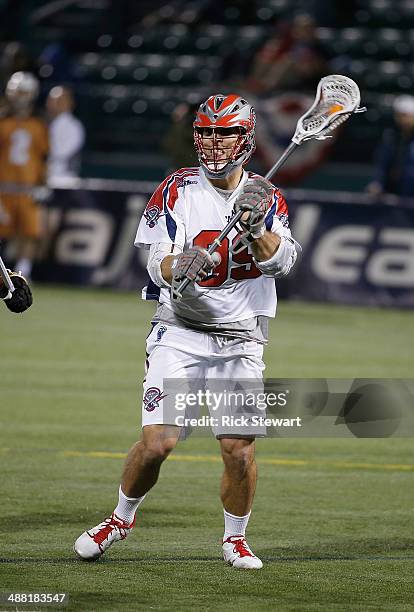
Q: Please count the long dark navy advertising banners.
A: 1